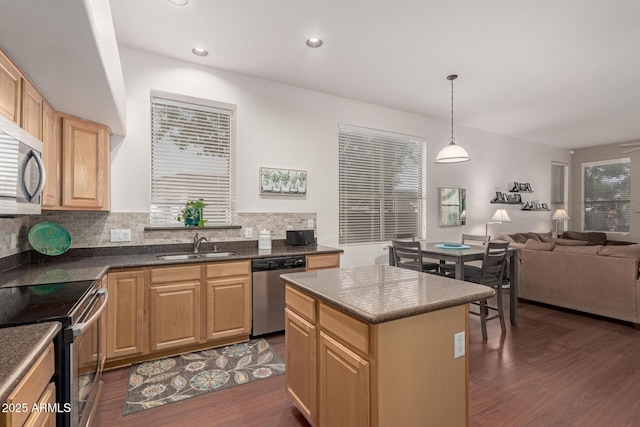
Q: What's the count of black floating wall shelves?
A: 3